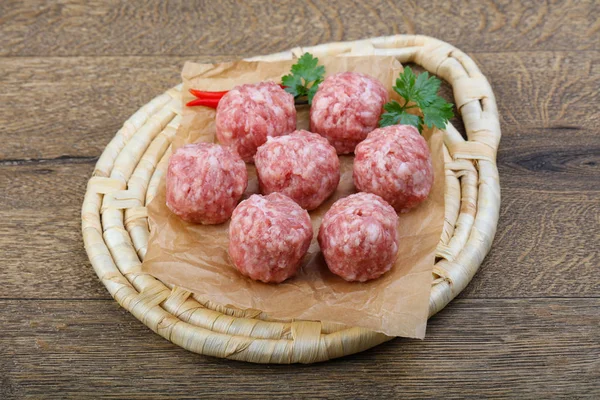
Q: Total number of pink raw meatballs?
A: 7